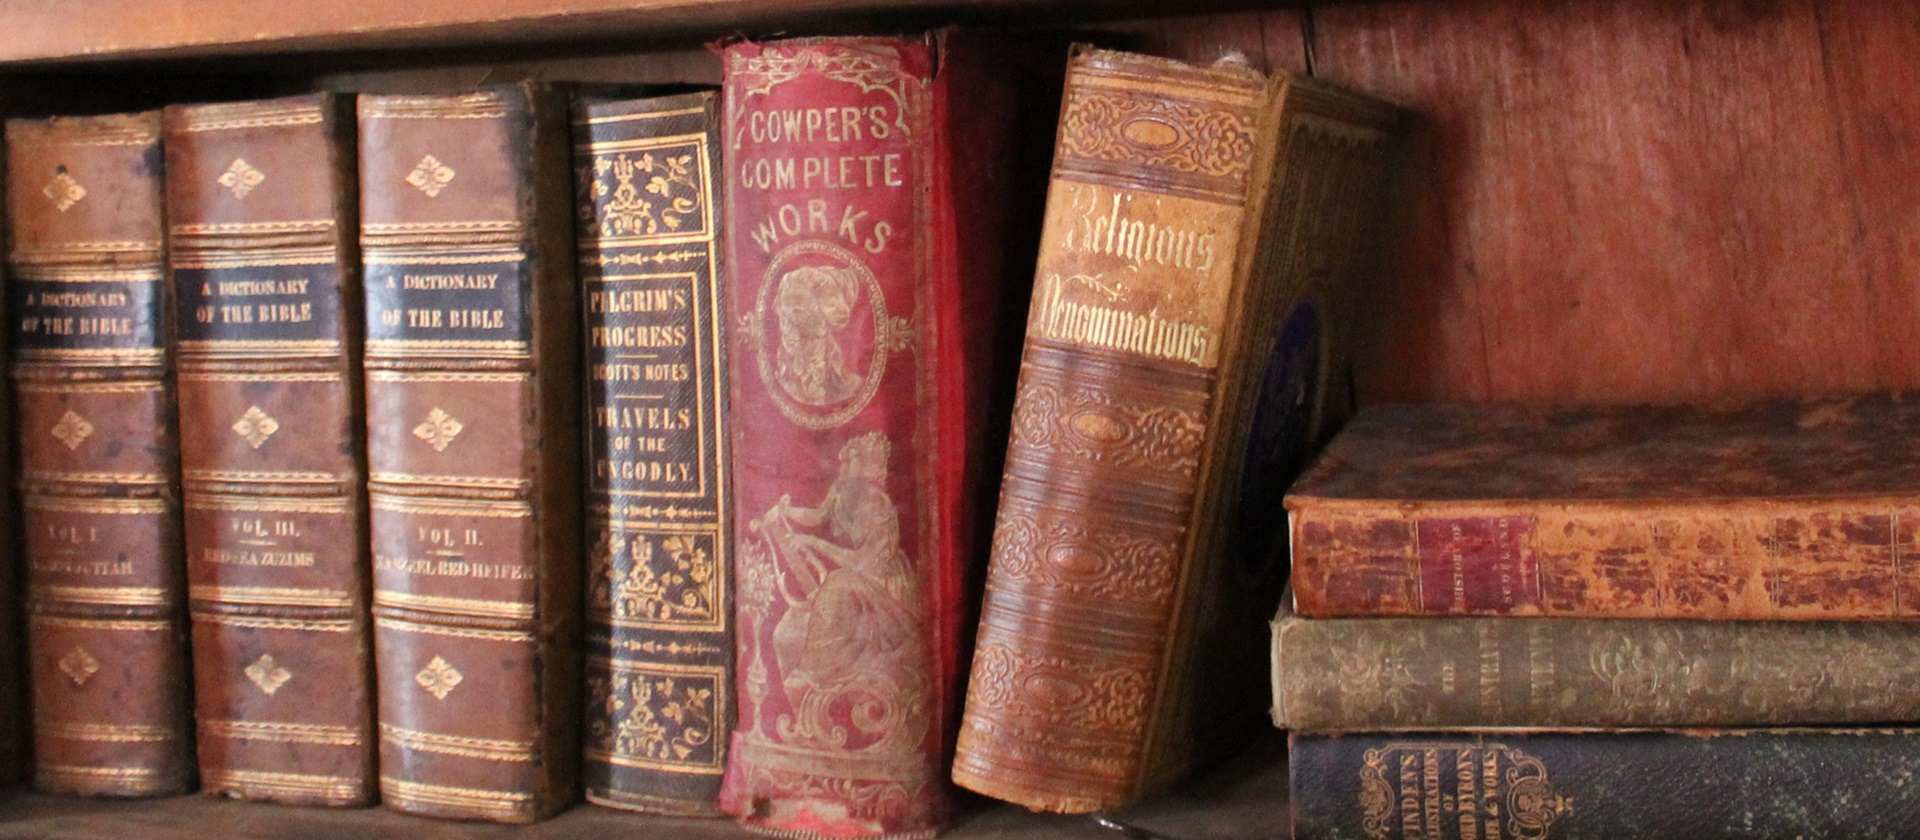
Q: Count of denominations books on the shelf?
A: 1